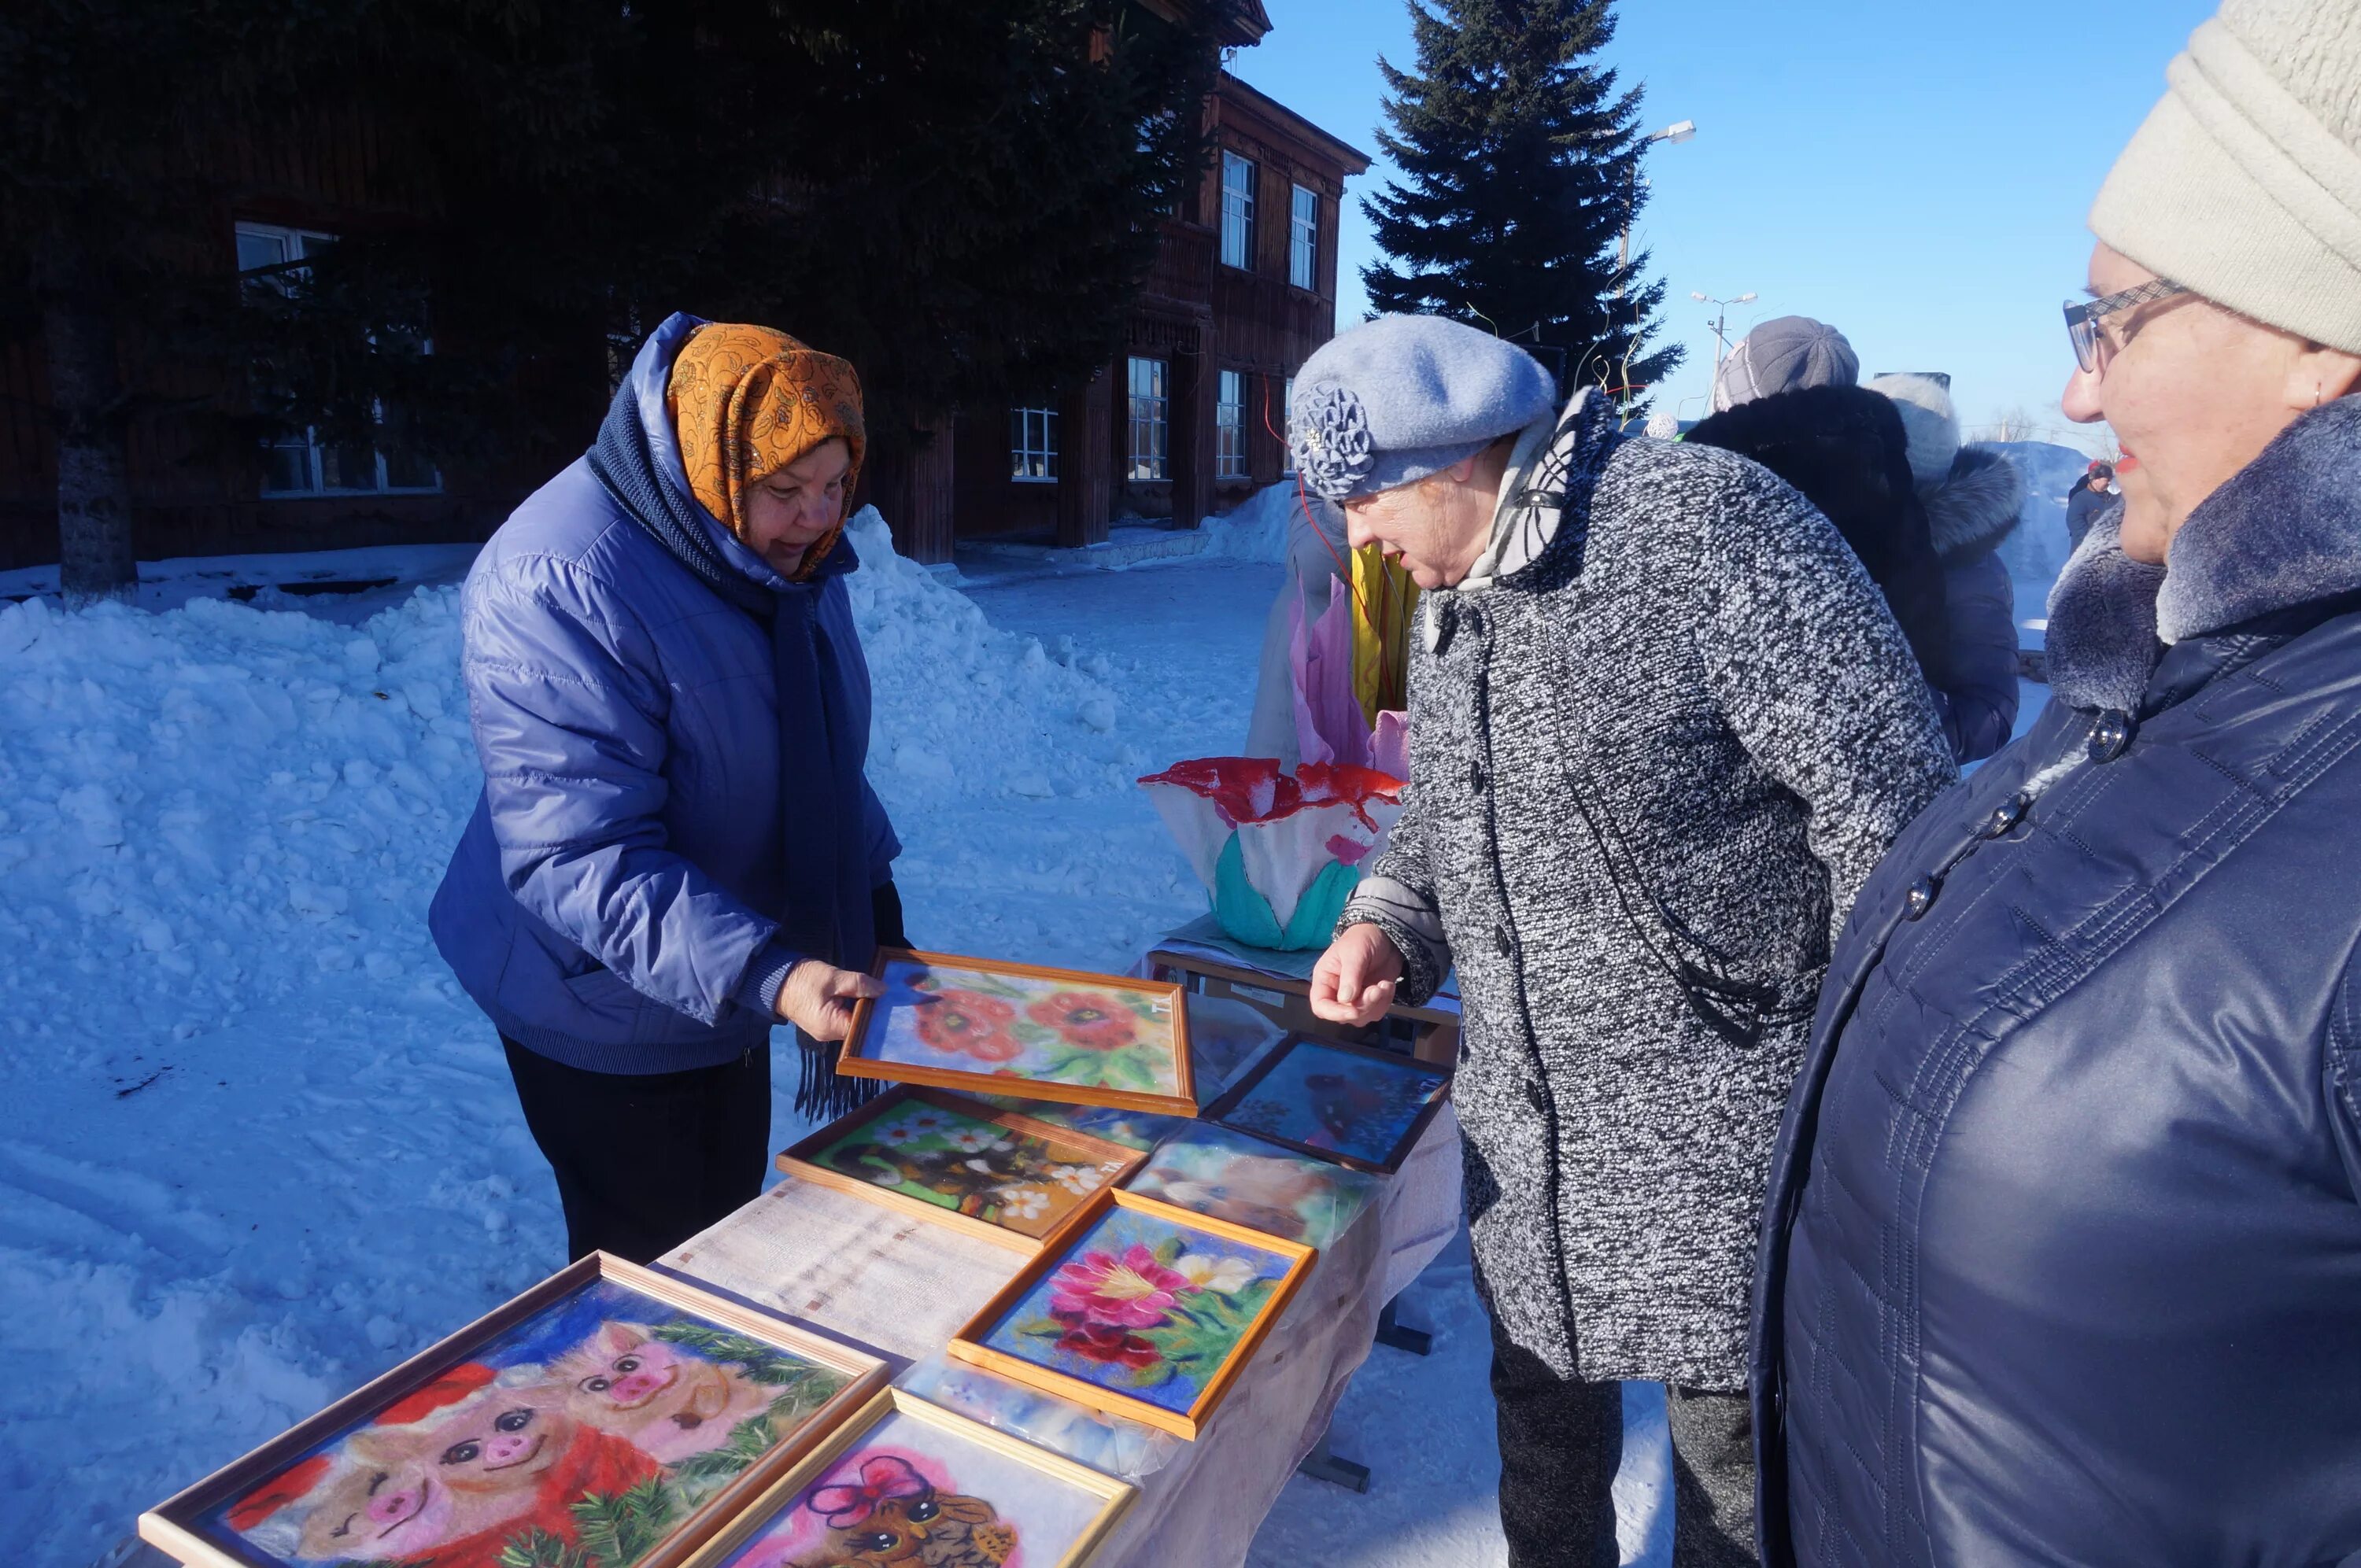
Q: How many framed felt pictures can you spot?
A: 6